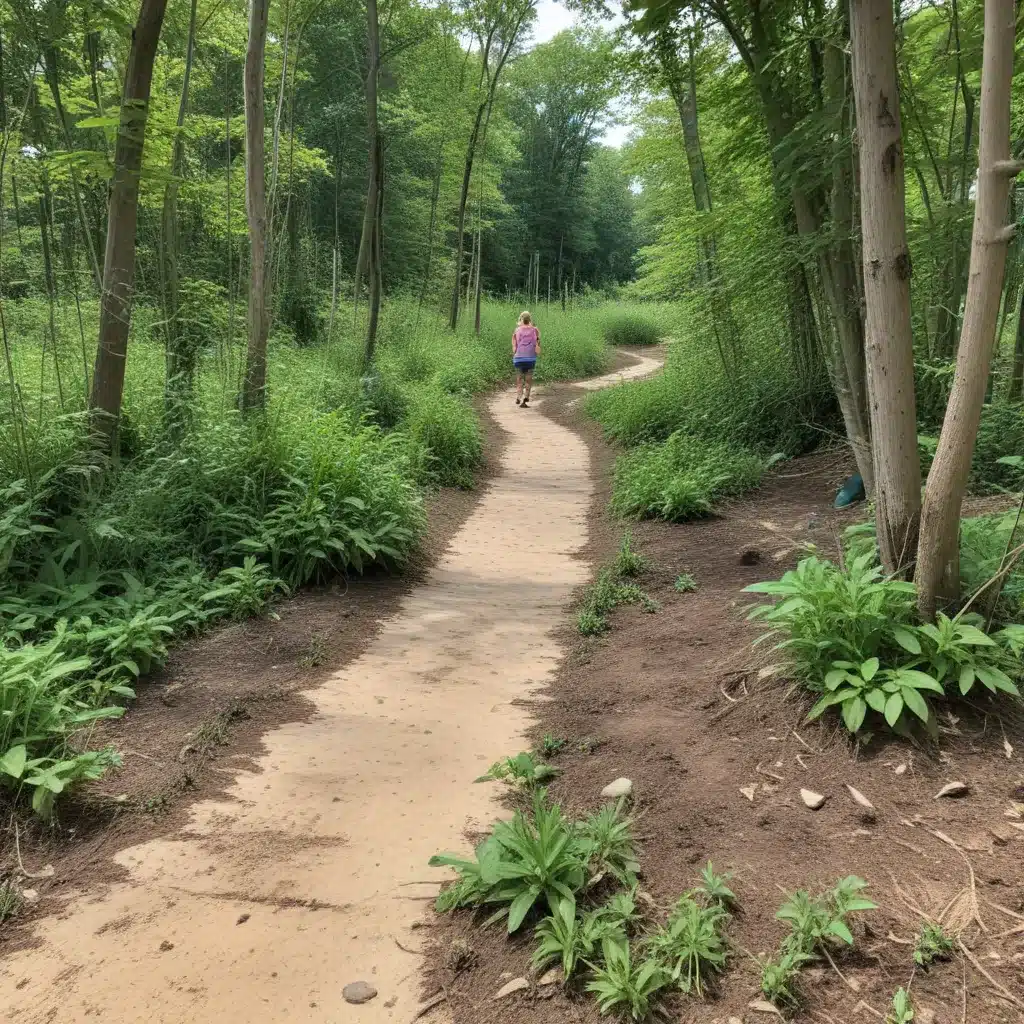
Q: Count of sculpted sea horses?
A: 0